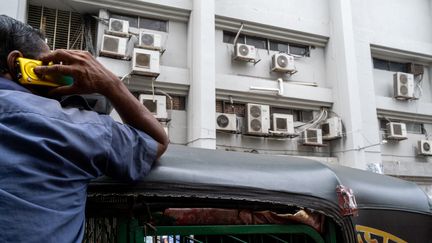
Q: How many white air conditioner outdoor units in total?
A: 15